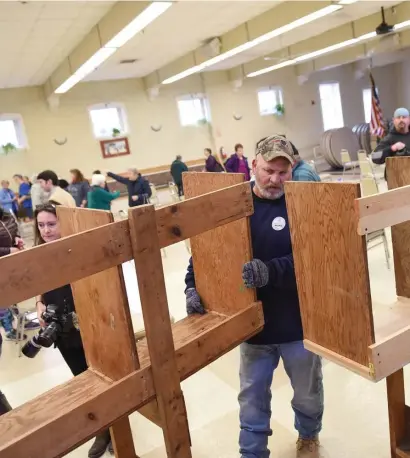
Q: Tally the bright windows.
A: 6